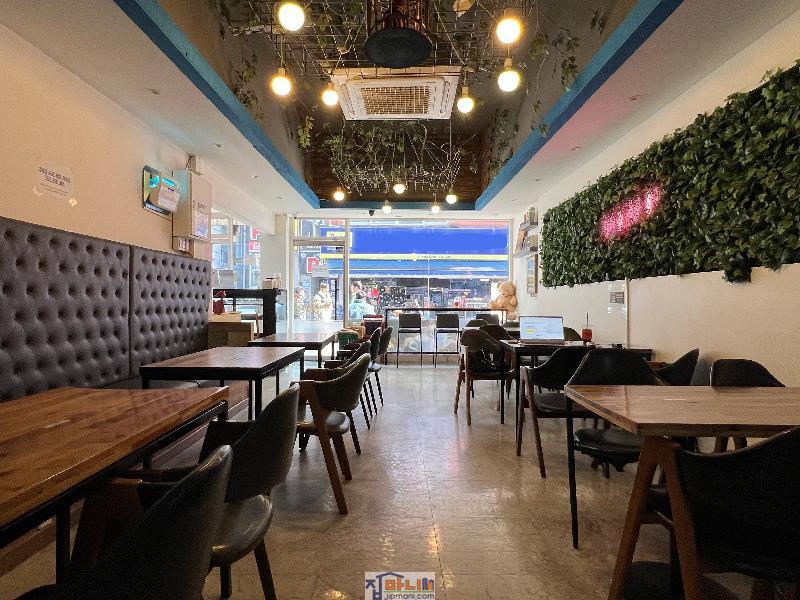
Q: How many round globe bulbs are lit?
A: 11